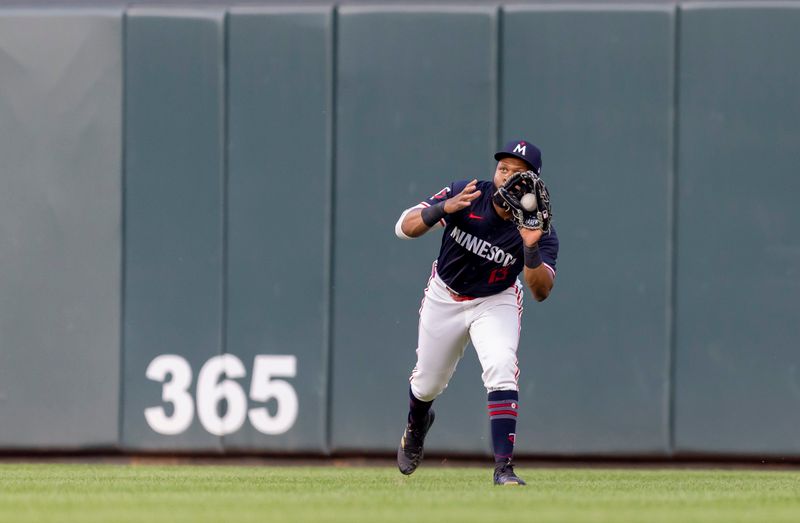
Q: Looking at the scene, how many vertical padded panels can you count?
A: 6